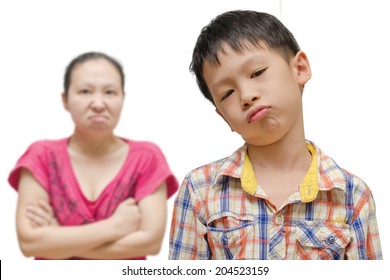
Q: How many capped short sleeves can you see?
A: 2